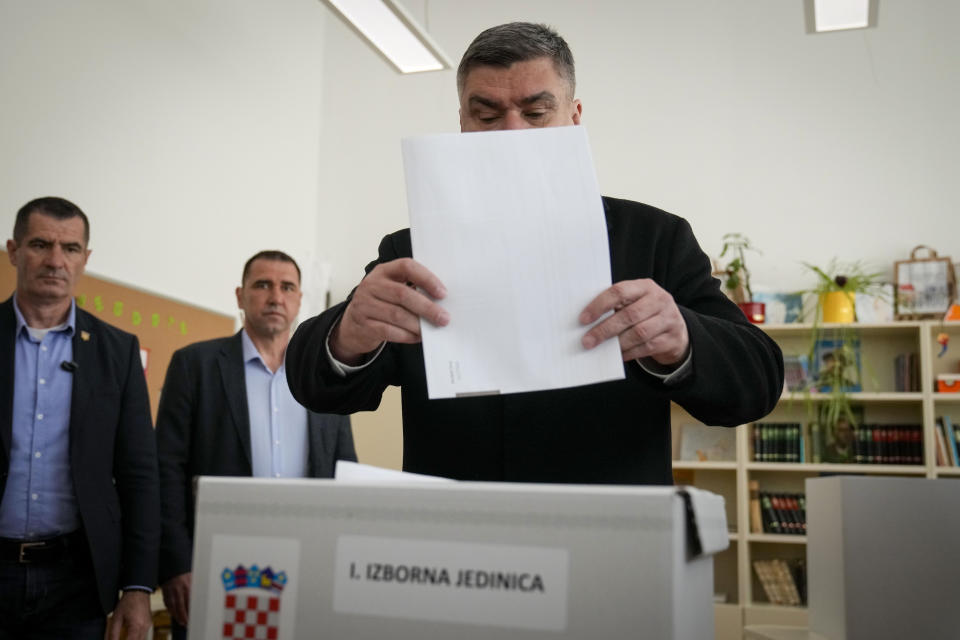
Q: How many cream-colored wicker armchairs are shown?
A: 0